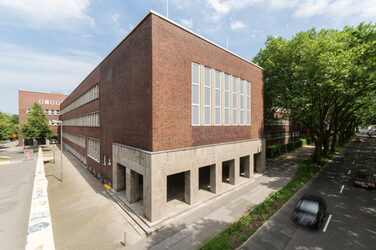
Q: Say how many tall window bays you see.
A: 7